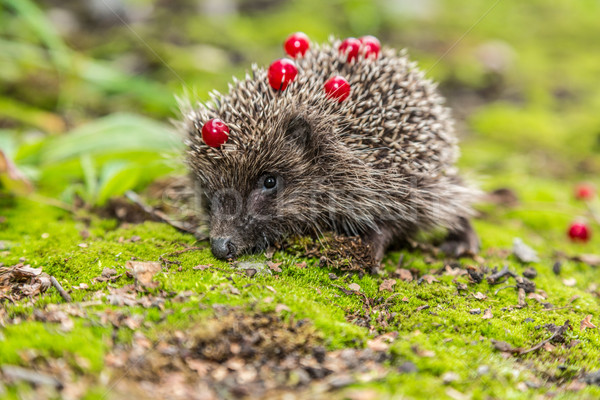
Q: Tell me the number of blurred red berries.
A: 2